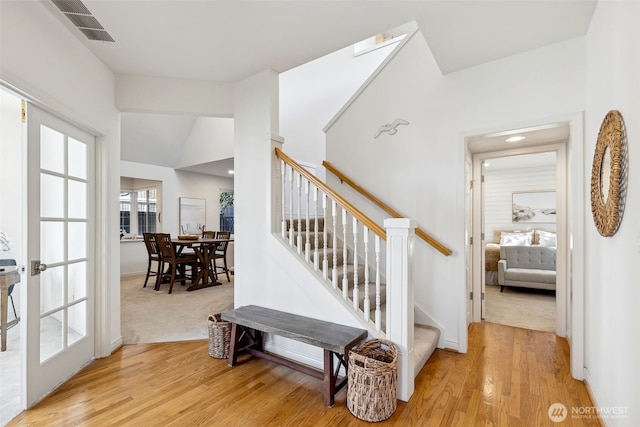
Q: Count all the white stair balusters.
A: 11